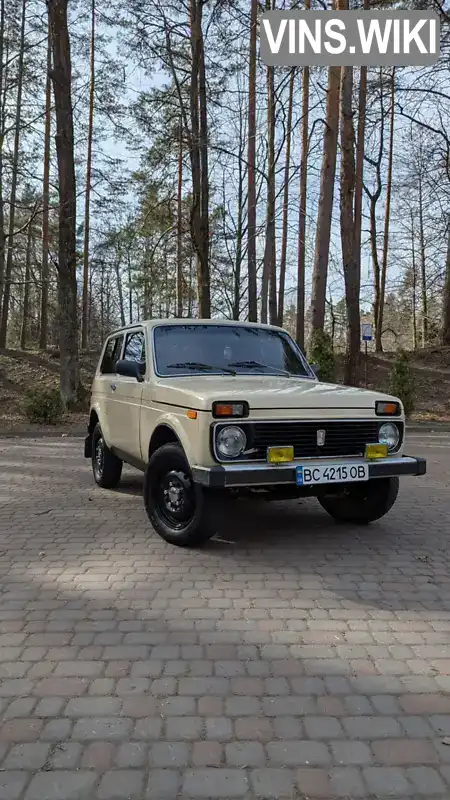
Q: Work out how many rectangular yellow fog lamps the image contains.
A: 2